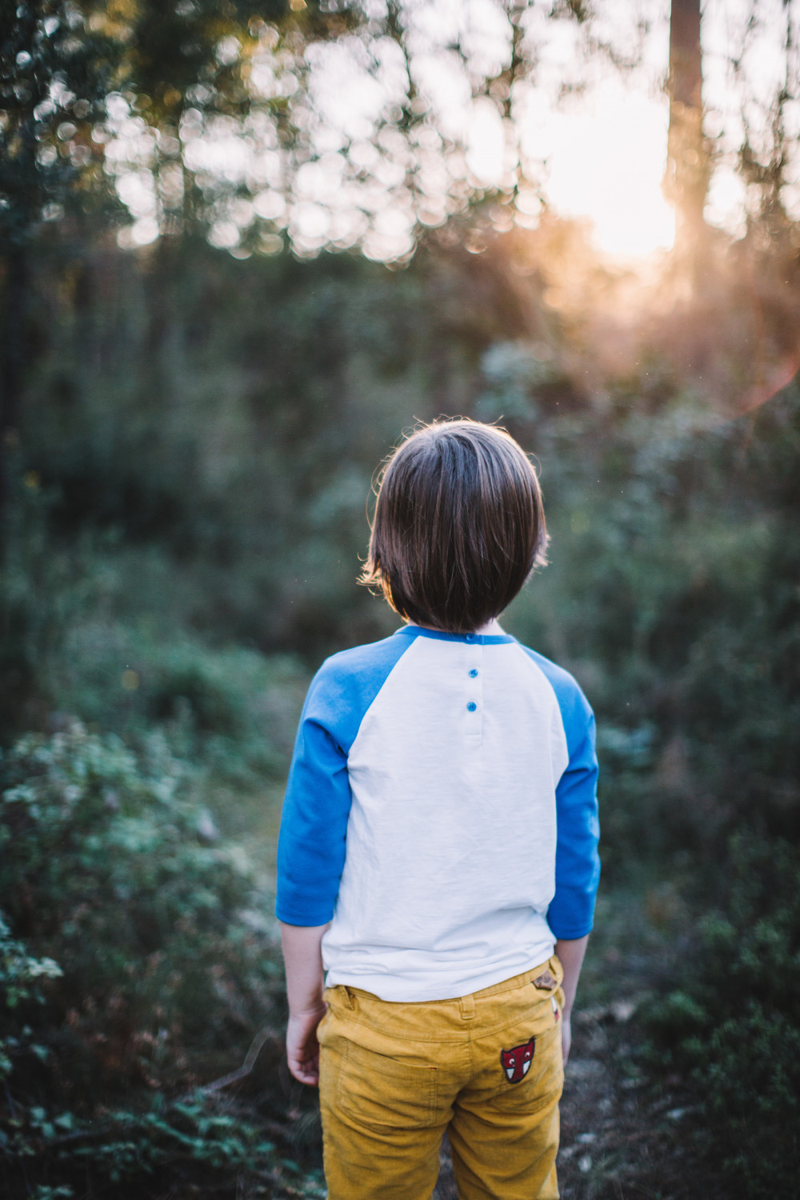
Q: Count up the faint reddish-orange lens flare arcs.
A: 1